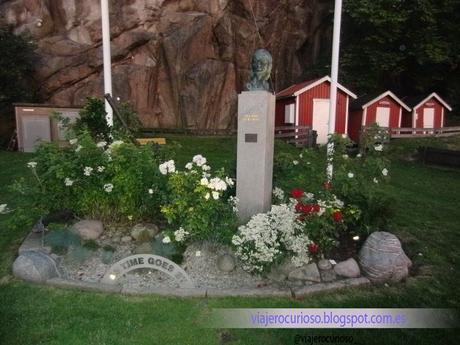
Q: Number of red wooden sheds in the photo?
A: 3